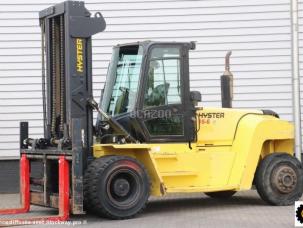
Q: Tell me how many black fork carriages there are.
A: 1